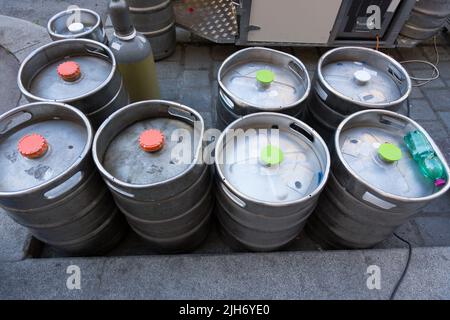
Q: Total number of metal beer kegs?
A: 10